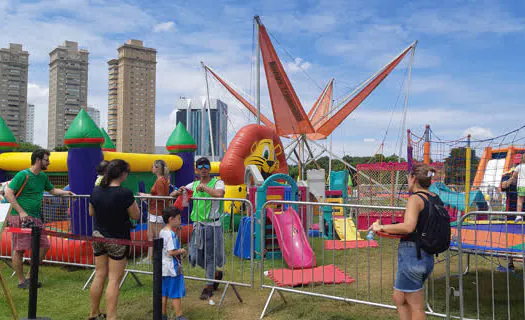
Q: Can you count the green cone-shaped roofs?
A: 4